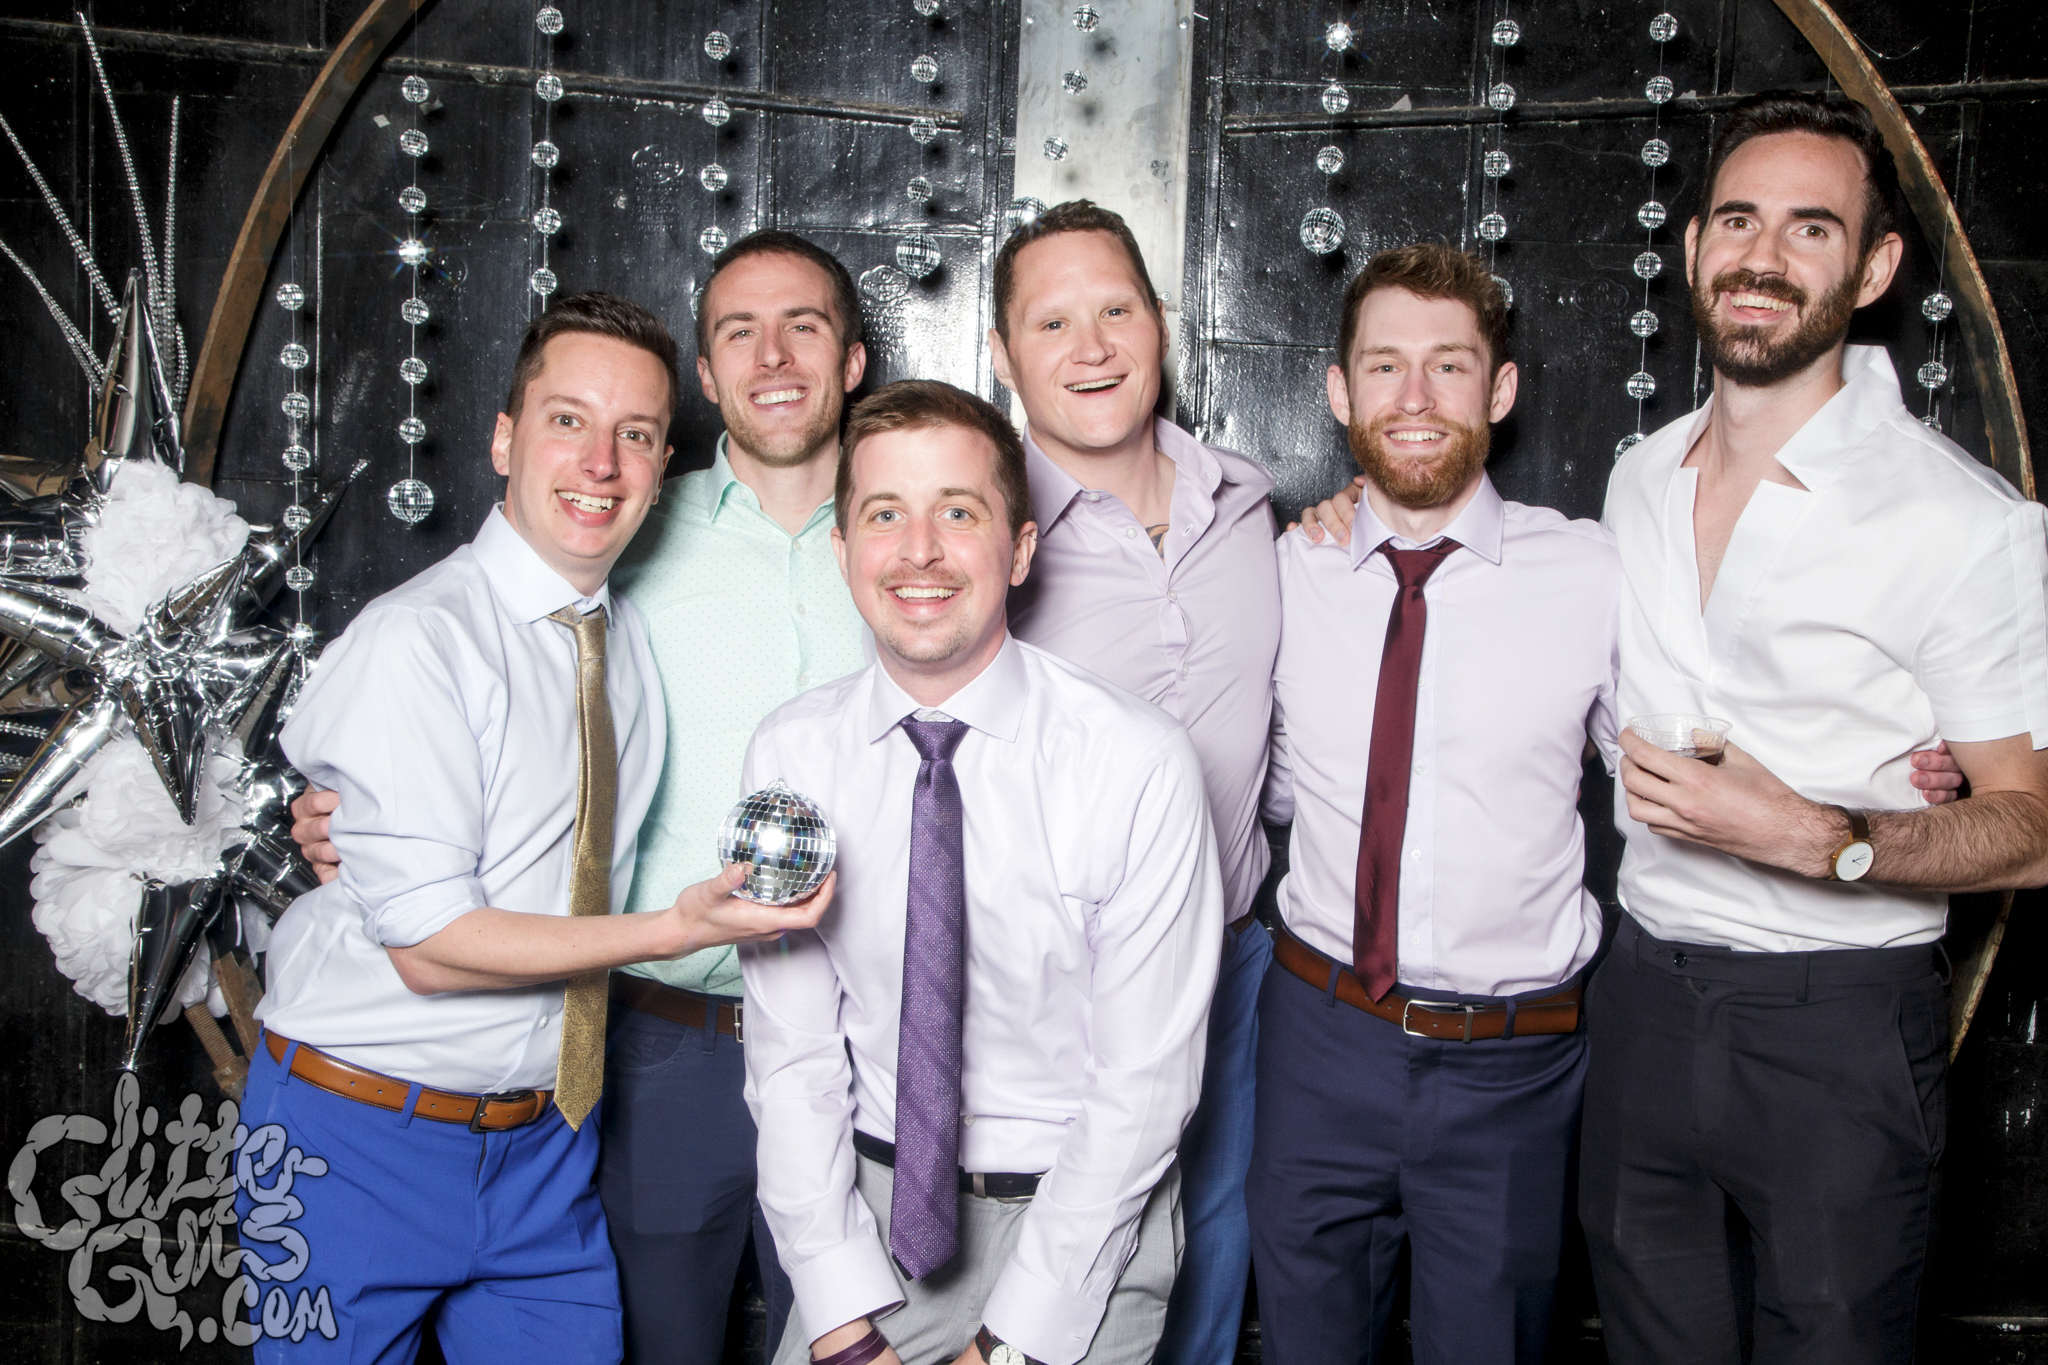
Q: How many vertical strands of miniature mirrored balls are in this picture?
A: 10